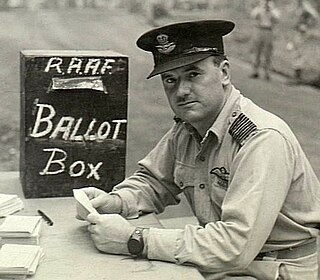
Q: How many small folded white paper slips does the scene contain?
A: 1